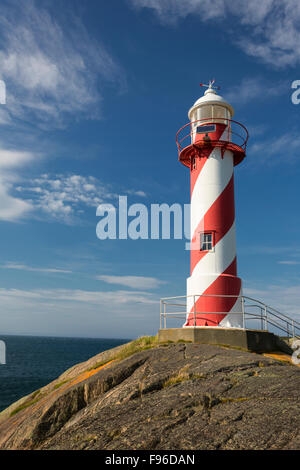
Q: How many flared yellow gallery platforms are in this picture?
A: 0